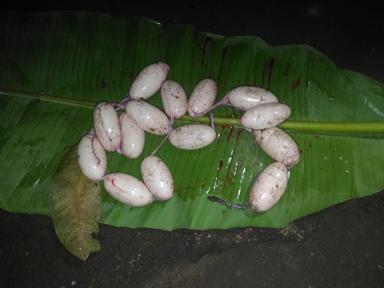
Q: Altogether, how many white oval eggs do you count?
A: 14